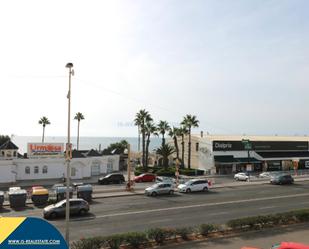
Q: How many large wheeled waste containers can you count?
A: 5